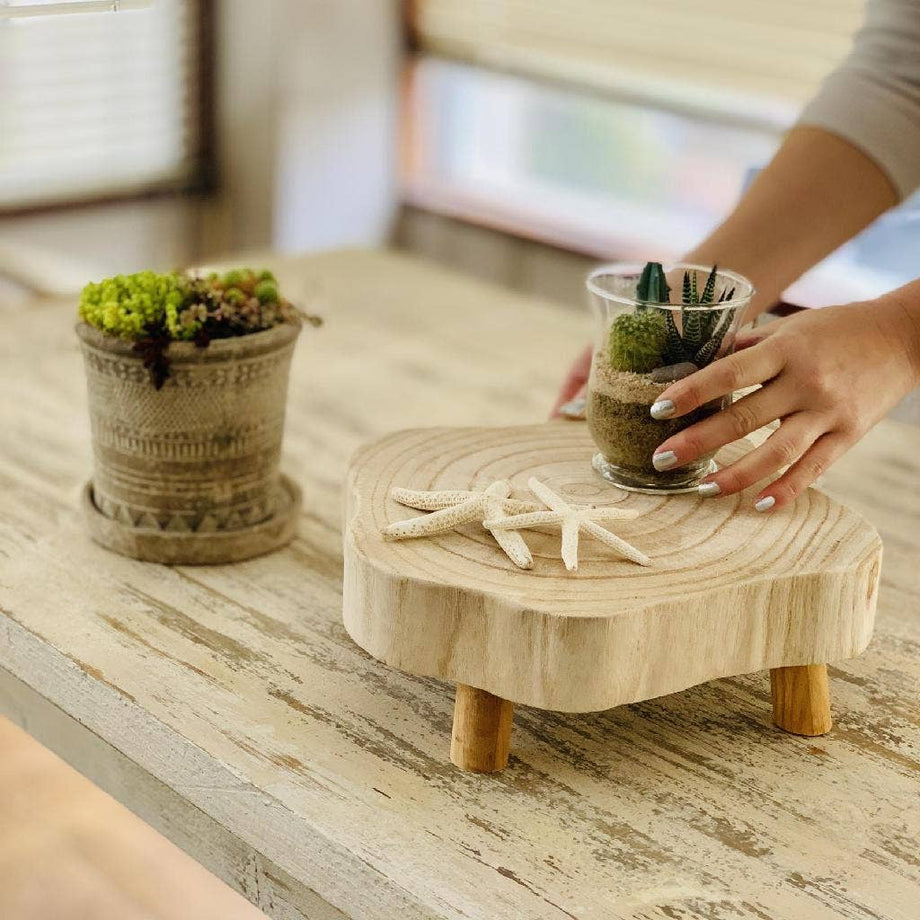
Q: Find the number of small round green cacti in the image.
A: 1